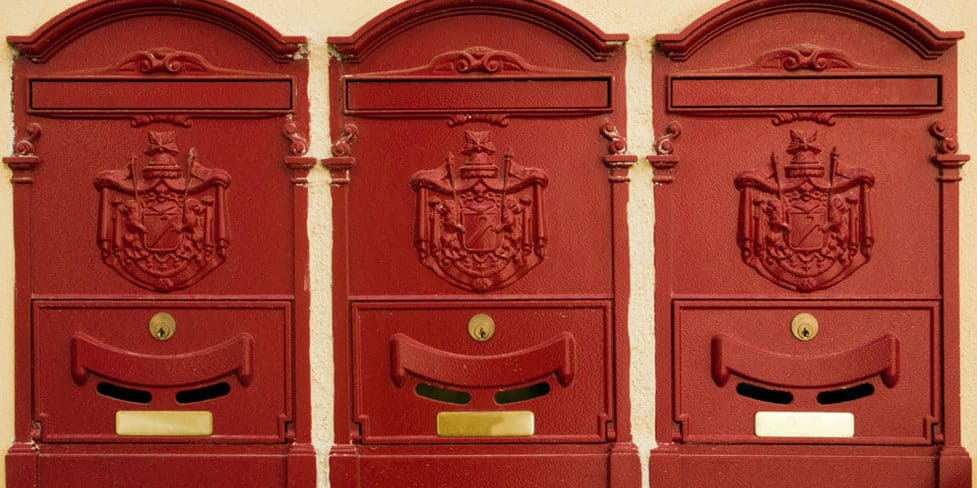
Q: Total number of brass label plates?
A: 3